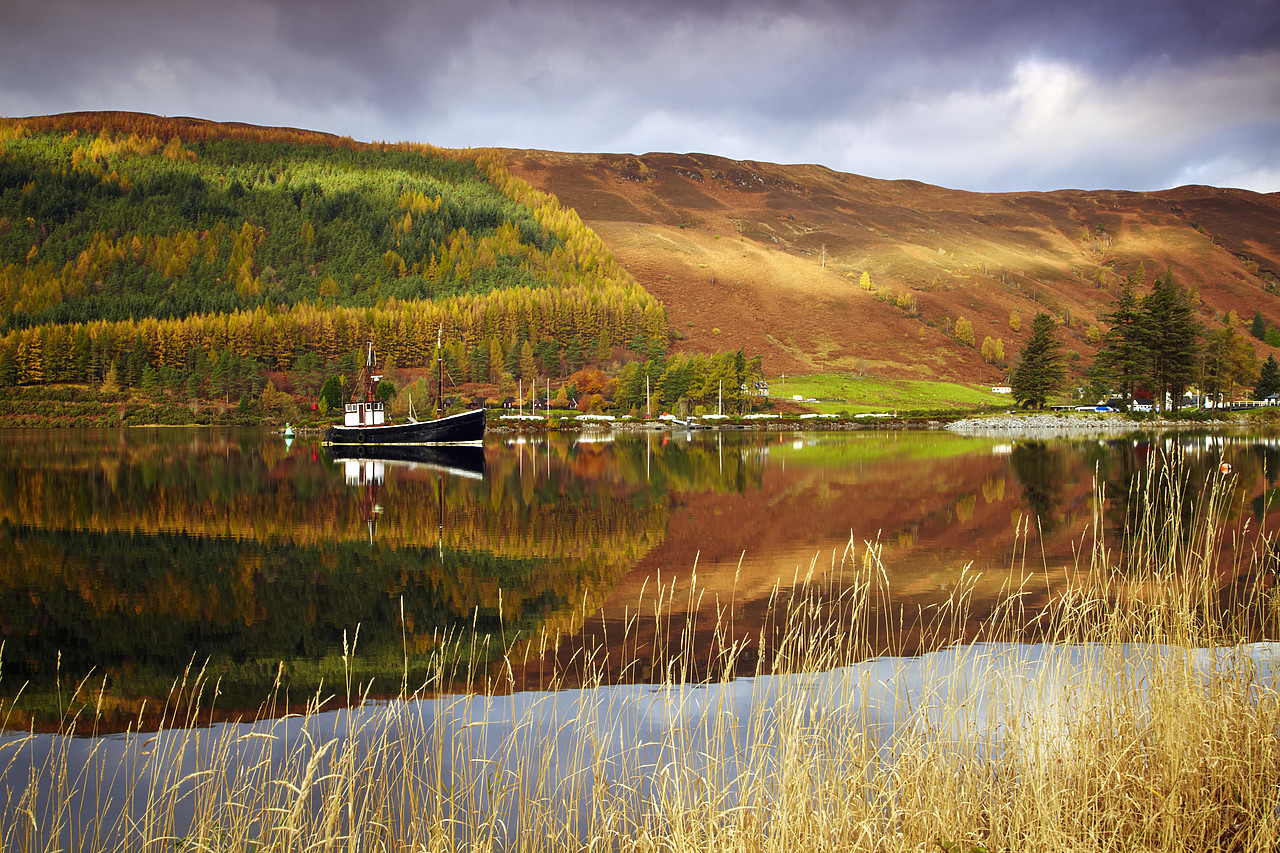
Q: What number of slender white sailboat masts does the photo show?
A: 5